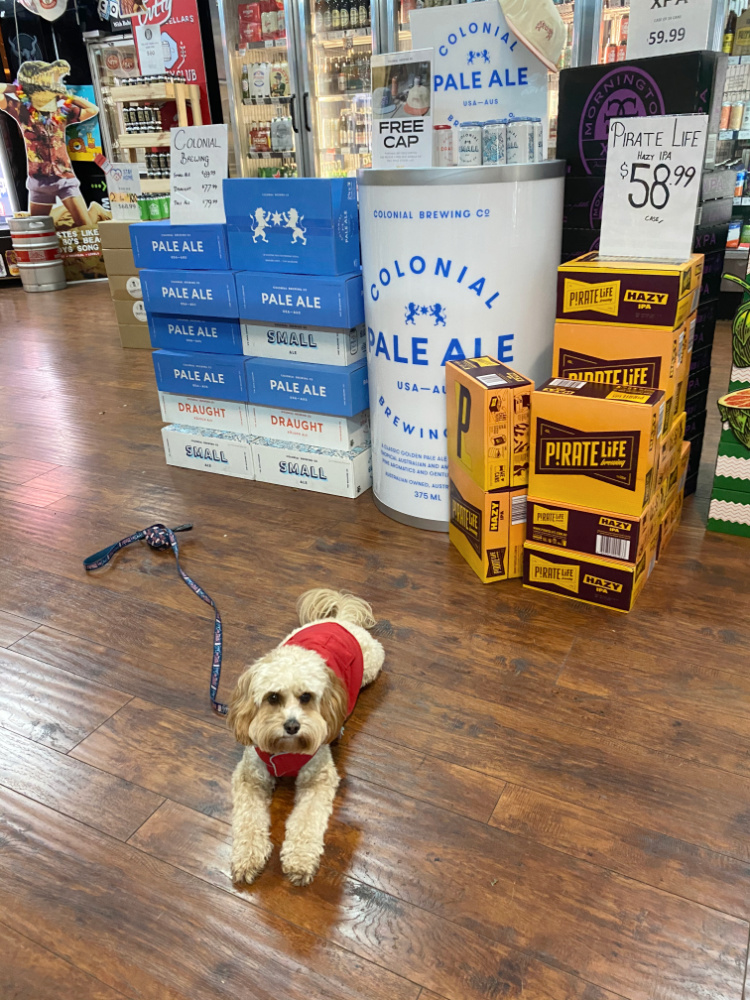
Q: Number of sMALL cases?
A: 3